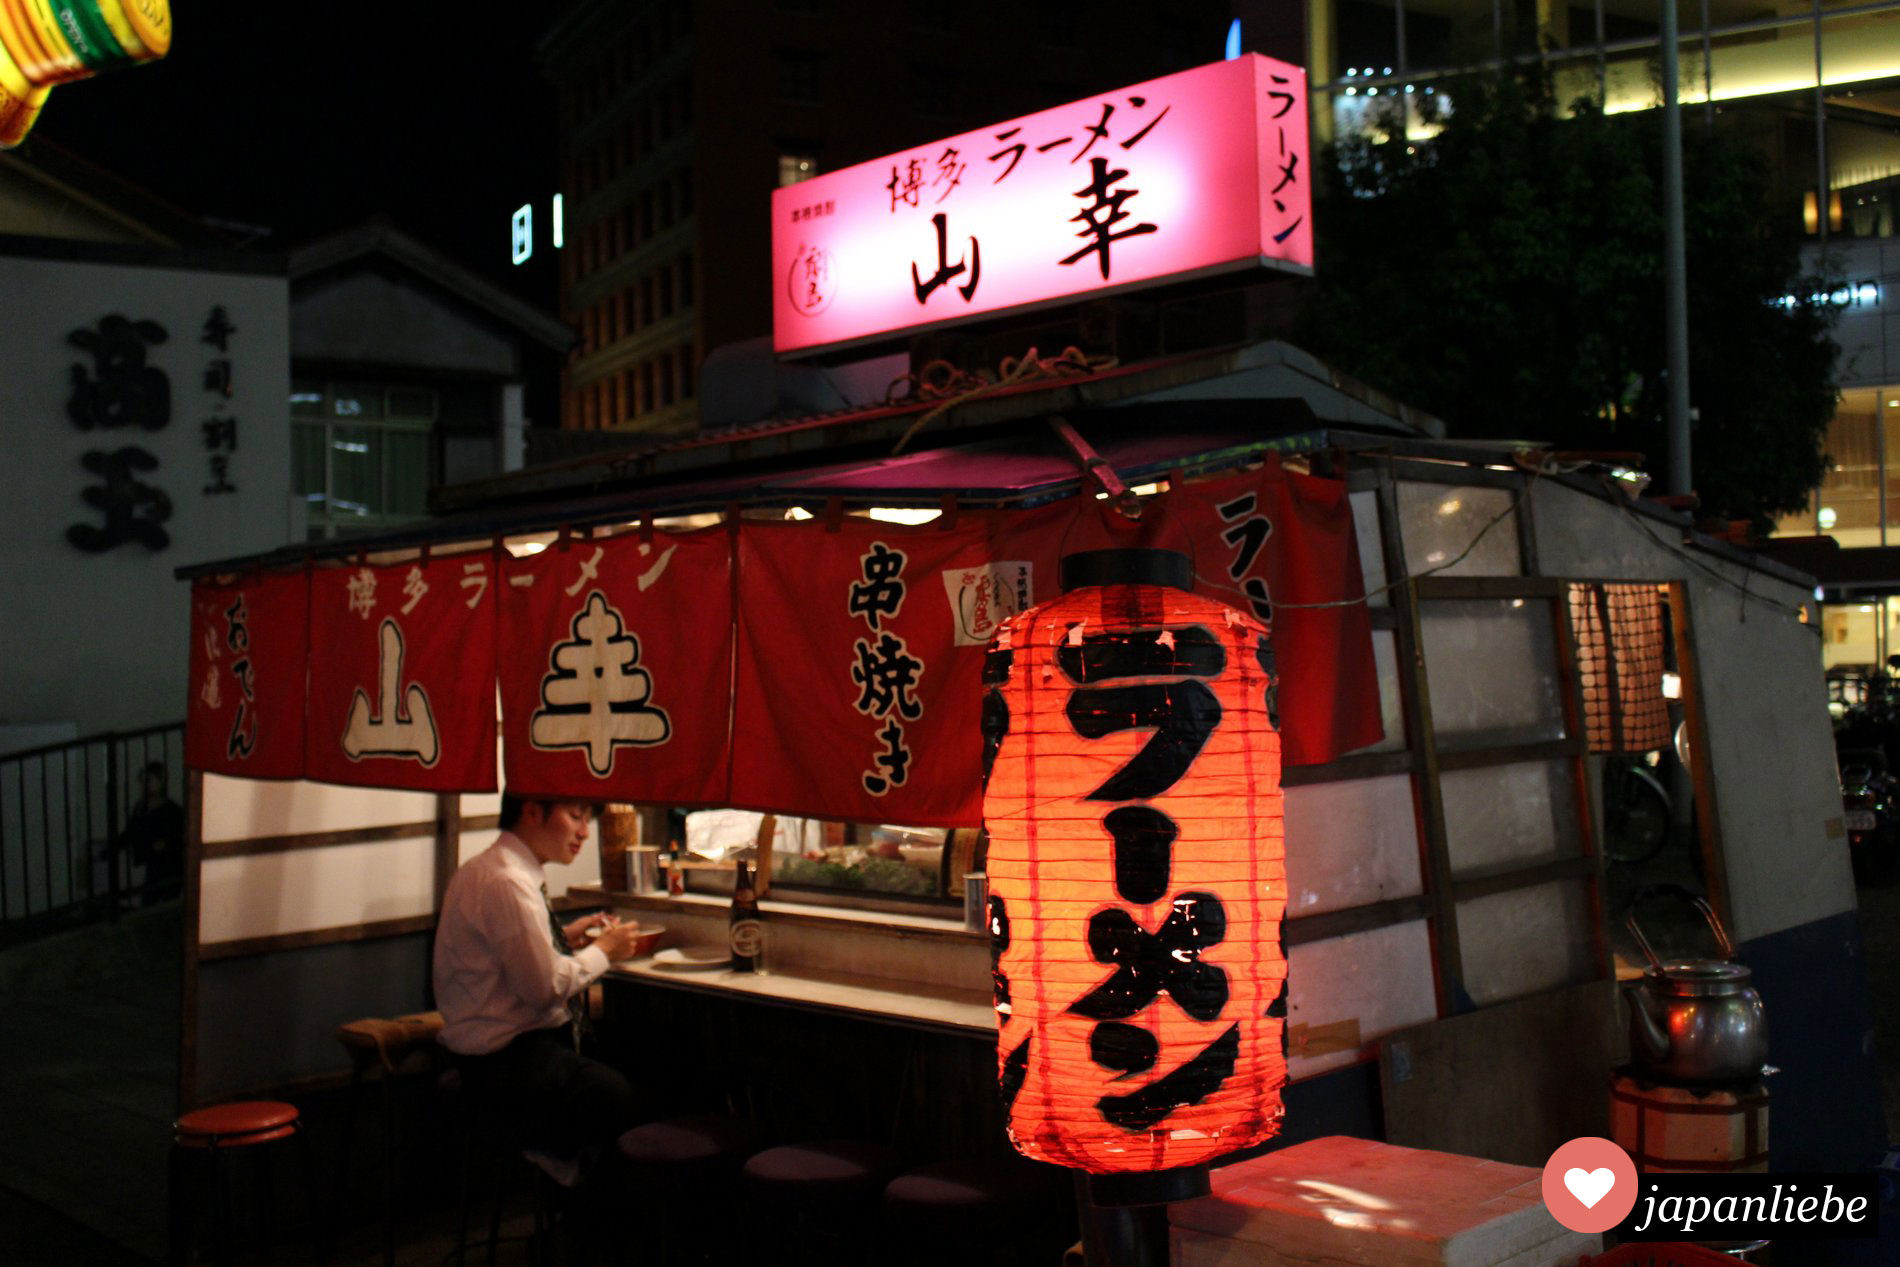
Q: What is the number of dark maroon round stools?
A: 3